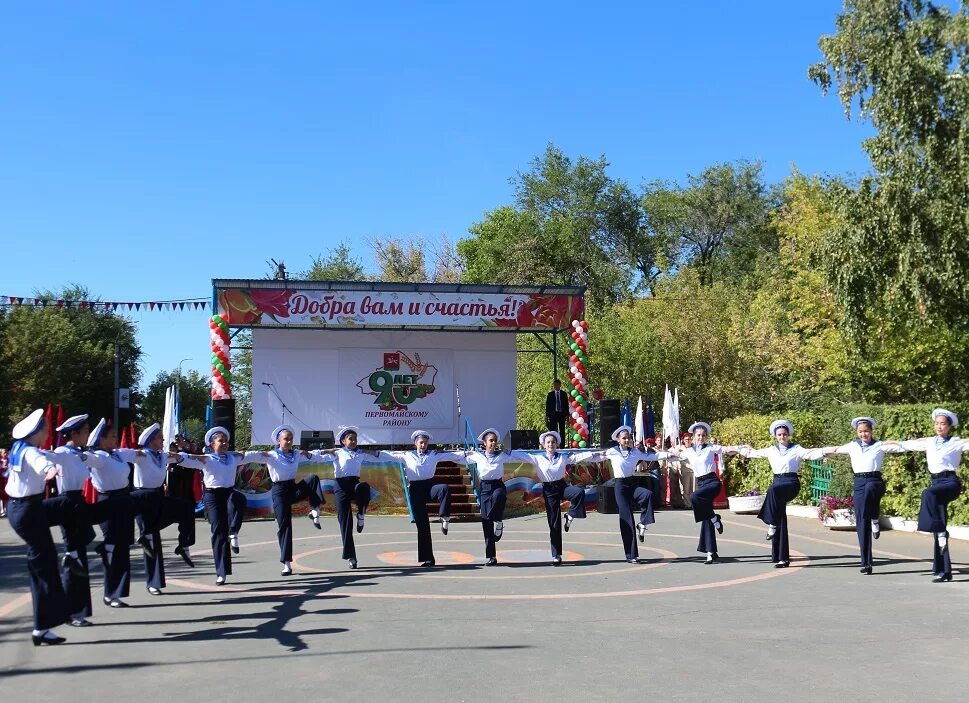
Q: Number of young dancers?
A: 15